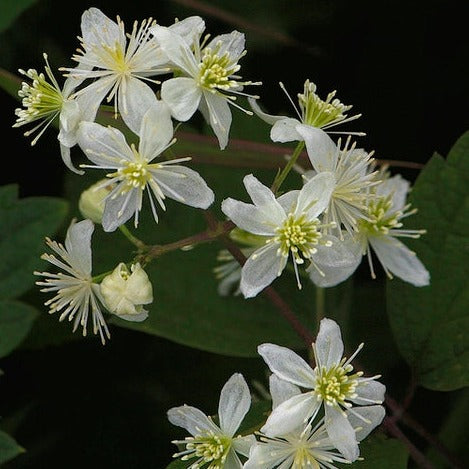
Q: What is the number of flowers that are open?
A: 12